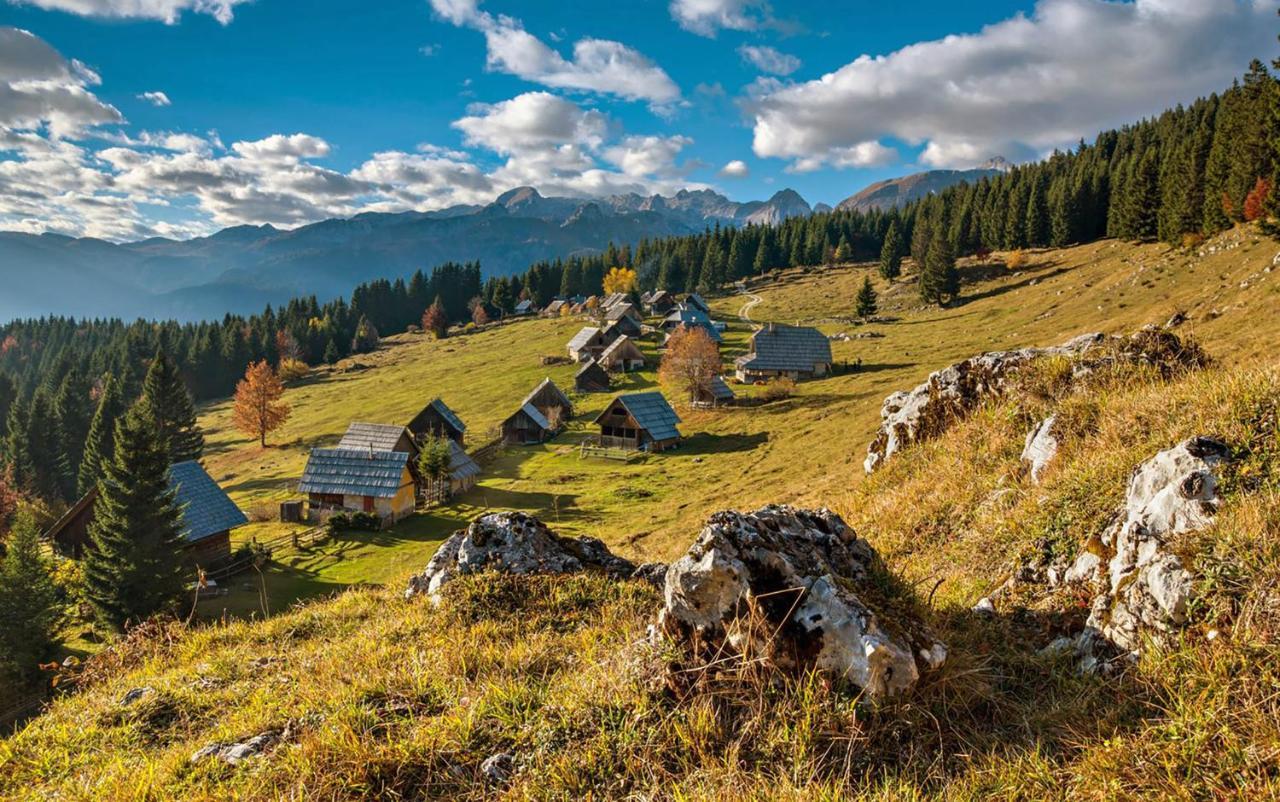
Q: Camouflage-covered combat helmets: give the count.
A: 0